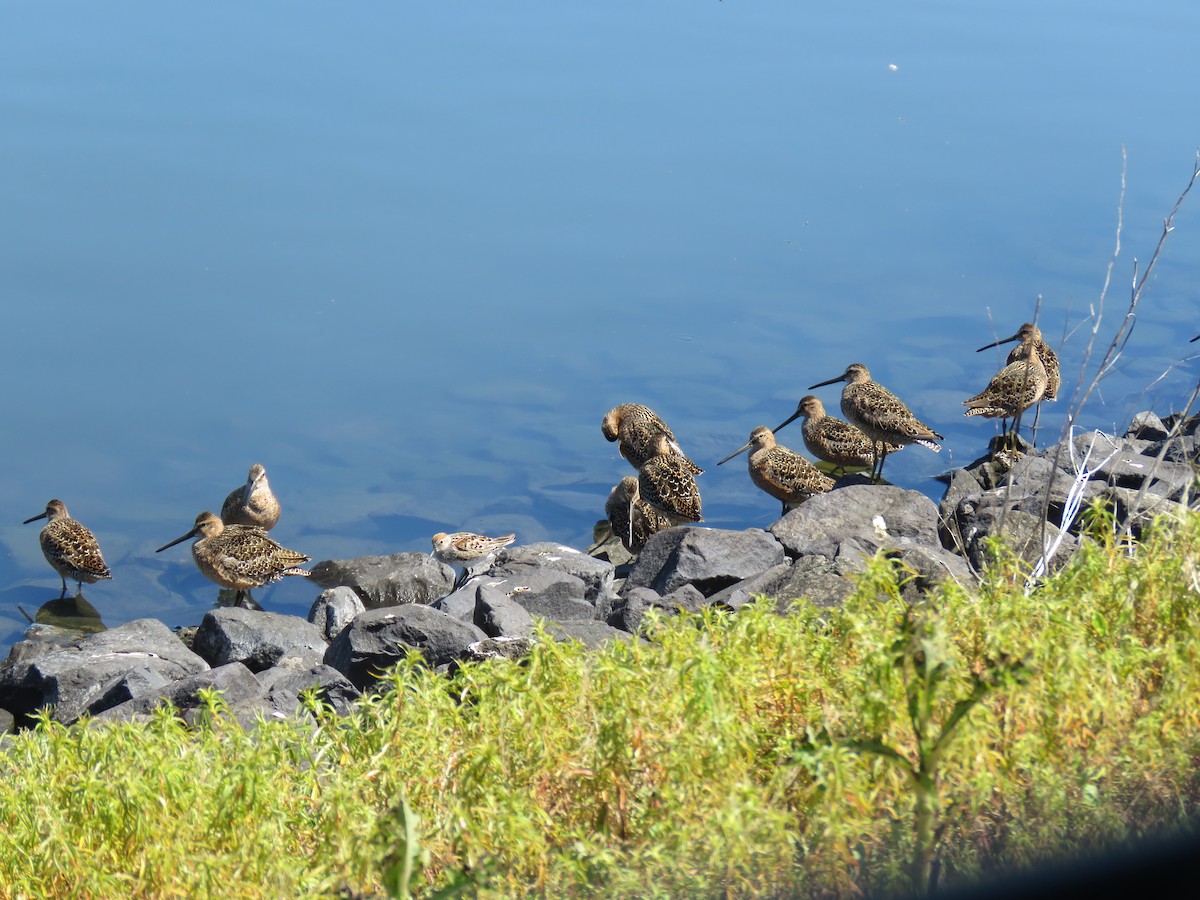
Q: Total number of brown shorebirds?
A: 11